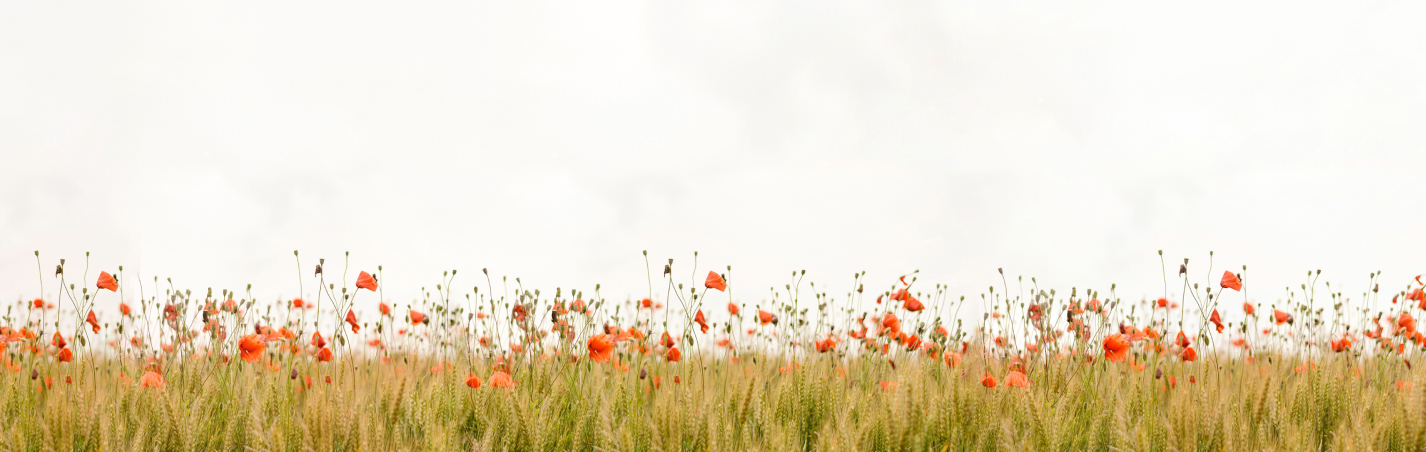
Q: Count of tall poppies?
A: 4